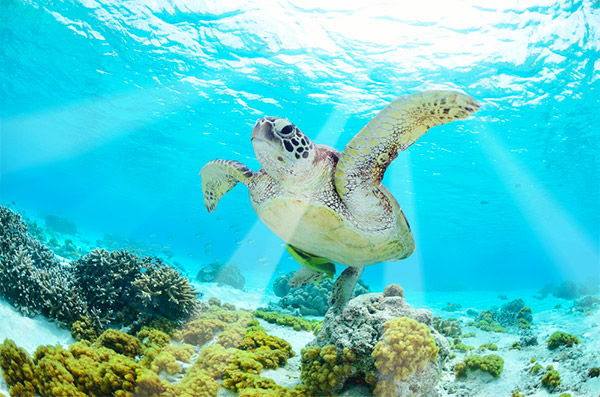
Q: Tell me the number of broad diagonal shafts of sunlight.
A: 4